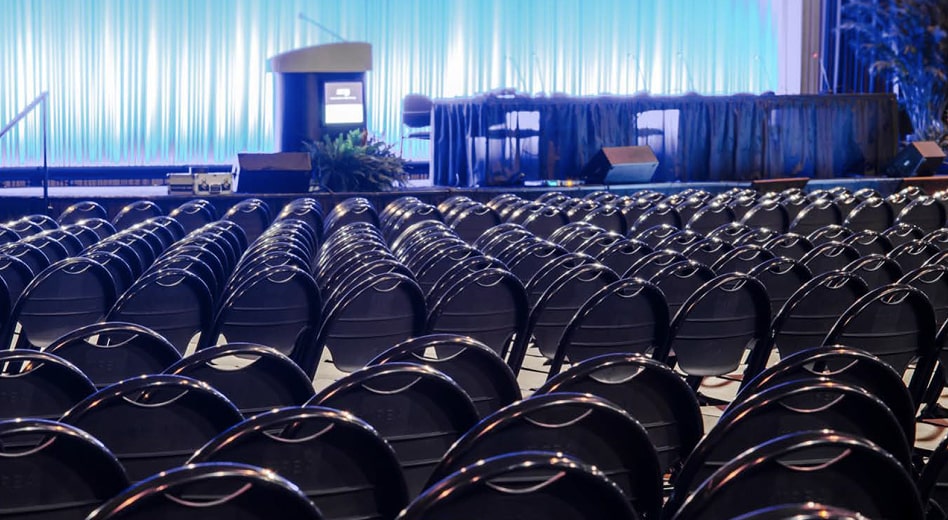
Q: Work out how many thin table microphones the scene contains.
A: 6